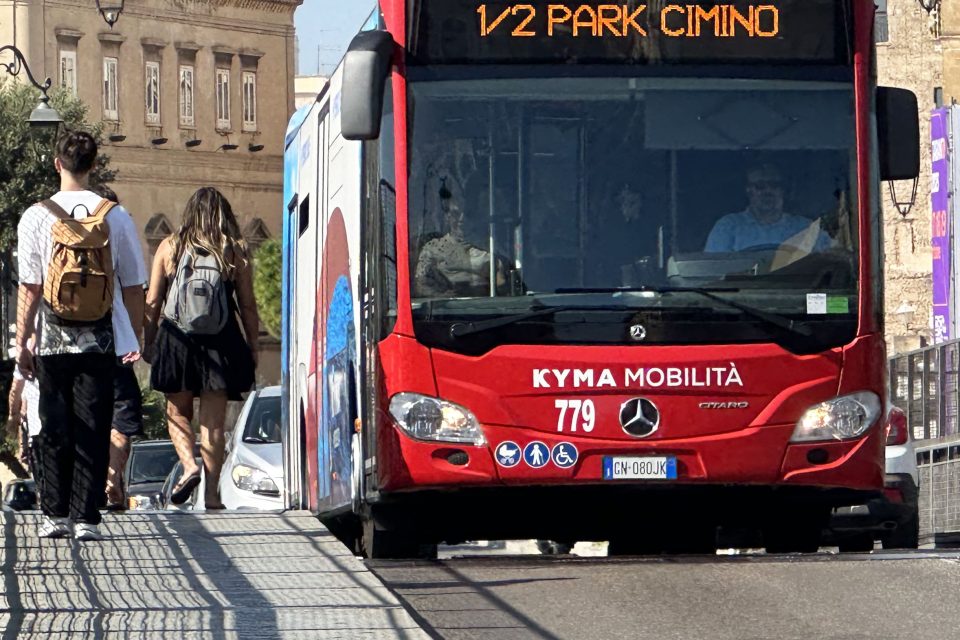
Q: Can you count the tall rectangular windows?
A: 6